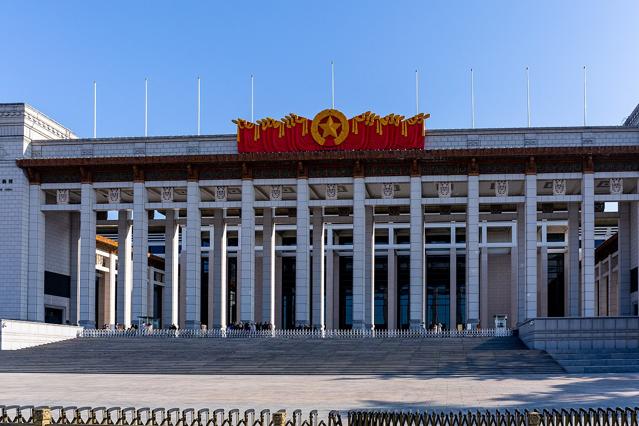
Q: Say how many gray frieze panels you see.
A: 11